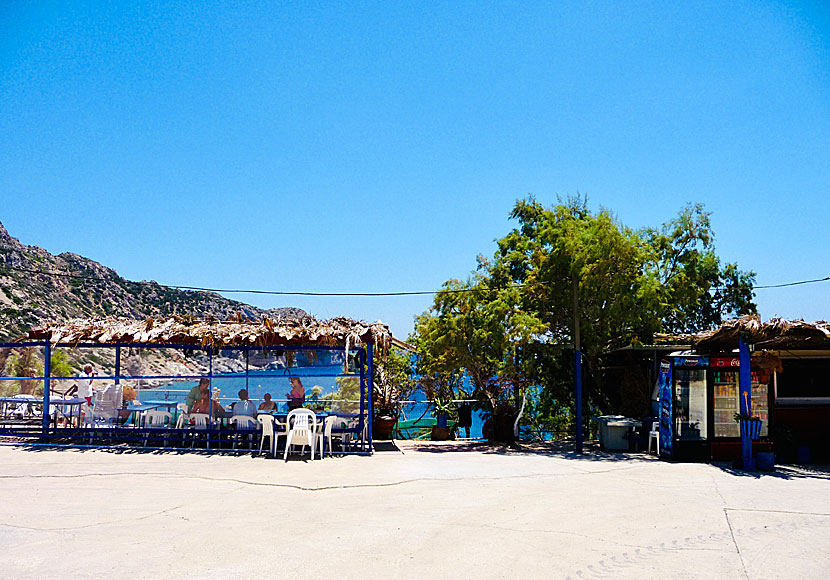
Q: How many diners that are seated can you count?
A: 3